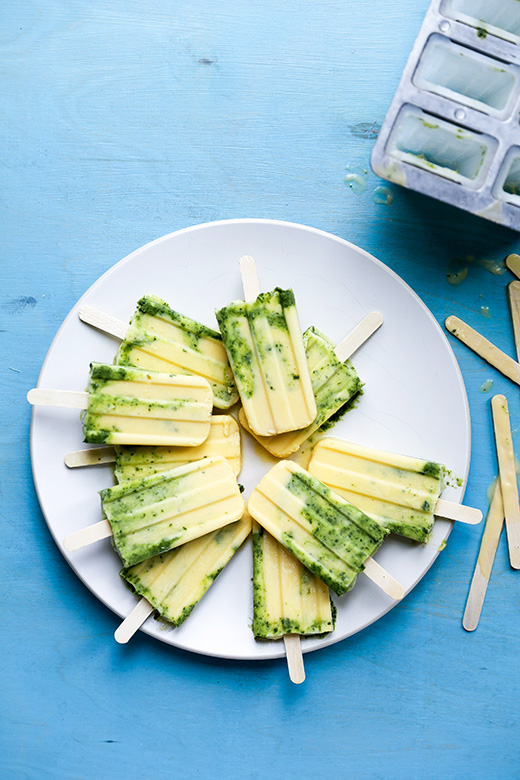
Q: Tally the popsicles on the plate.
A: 10